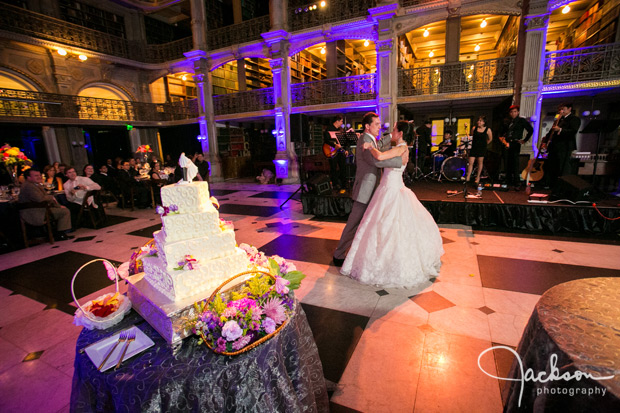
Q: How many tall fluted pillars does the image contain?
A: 4